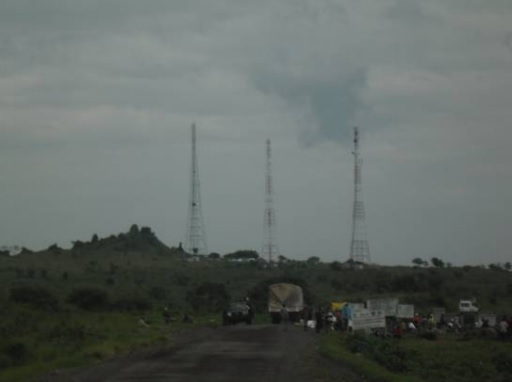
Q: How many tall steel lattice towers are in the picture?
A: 3